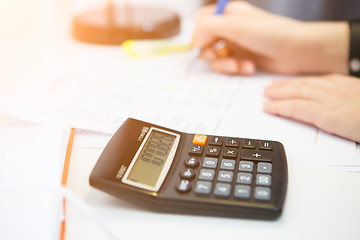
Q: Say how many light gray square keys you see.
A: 12